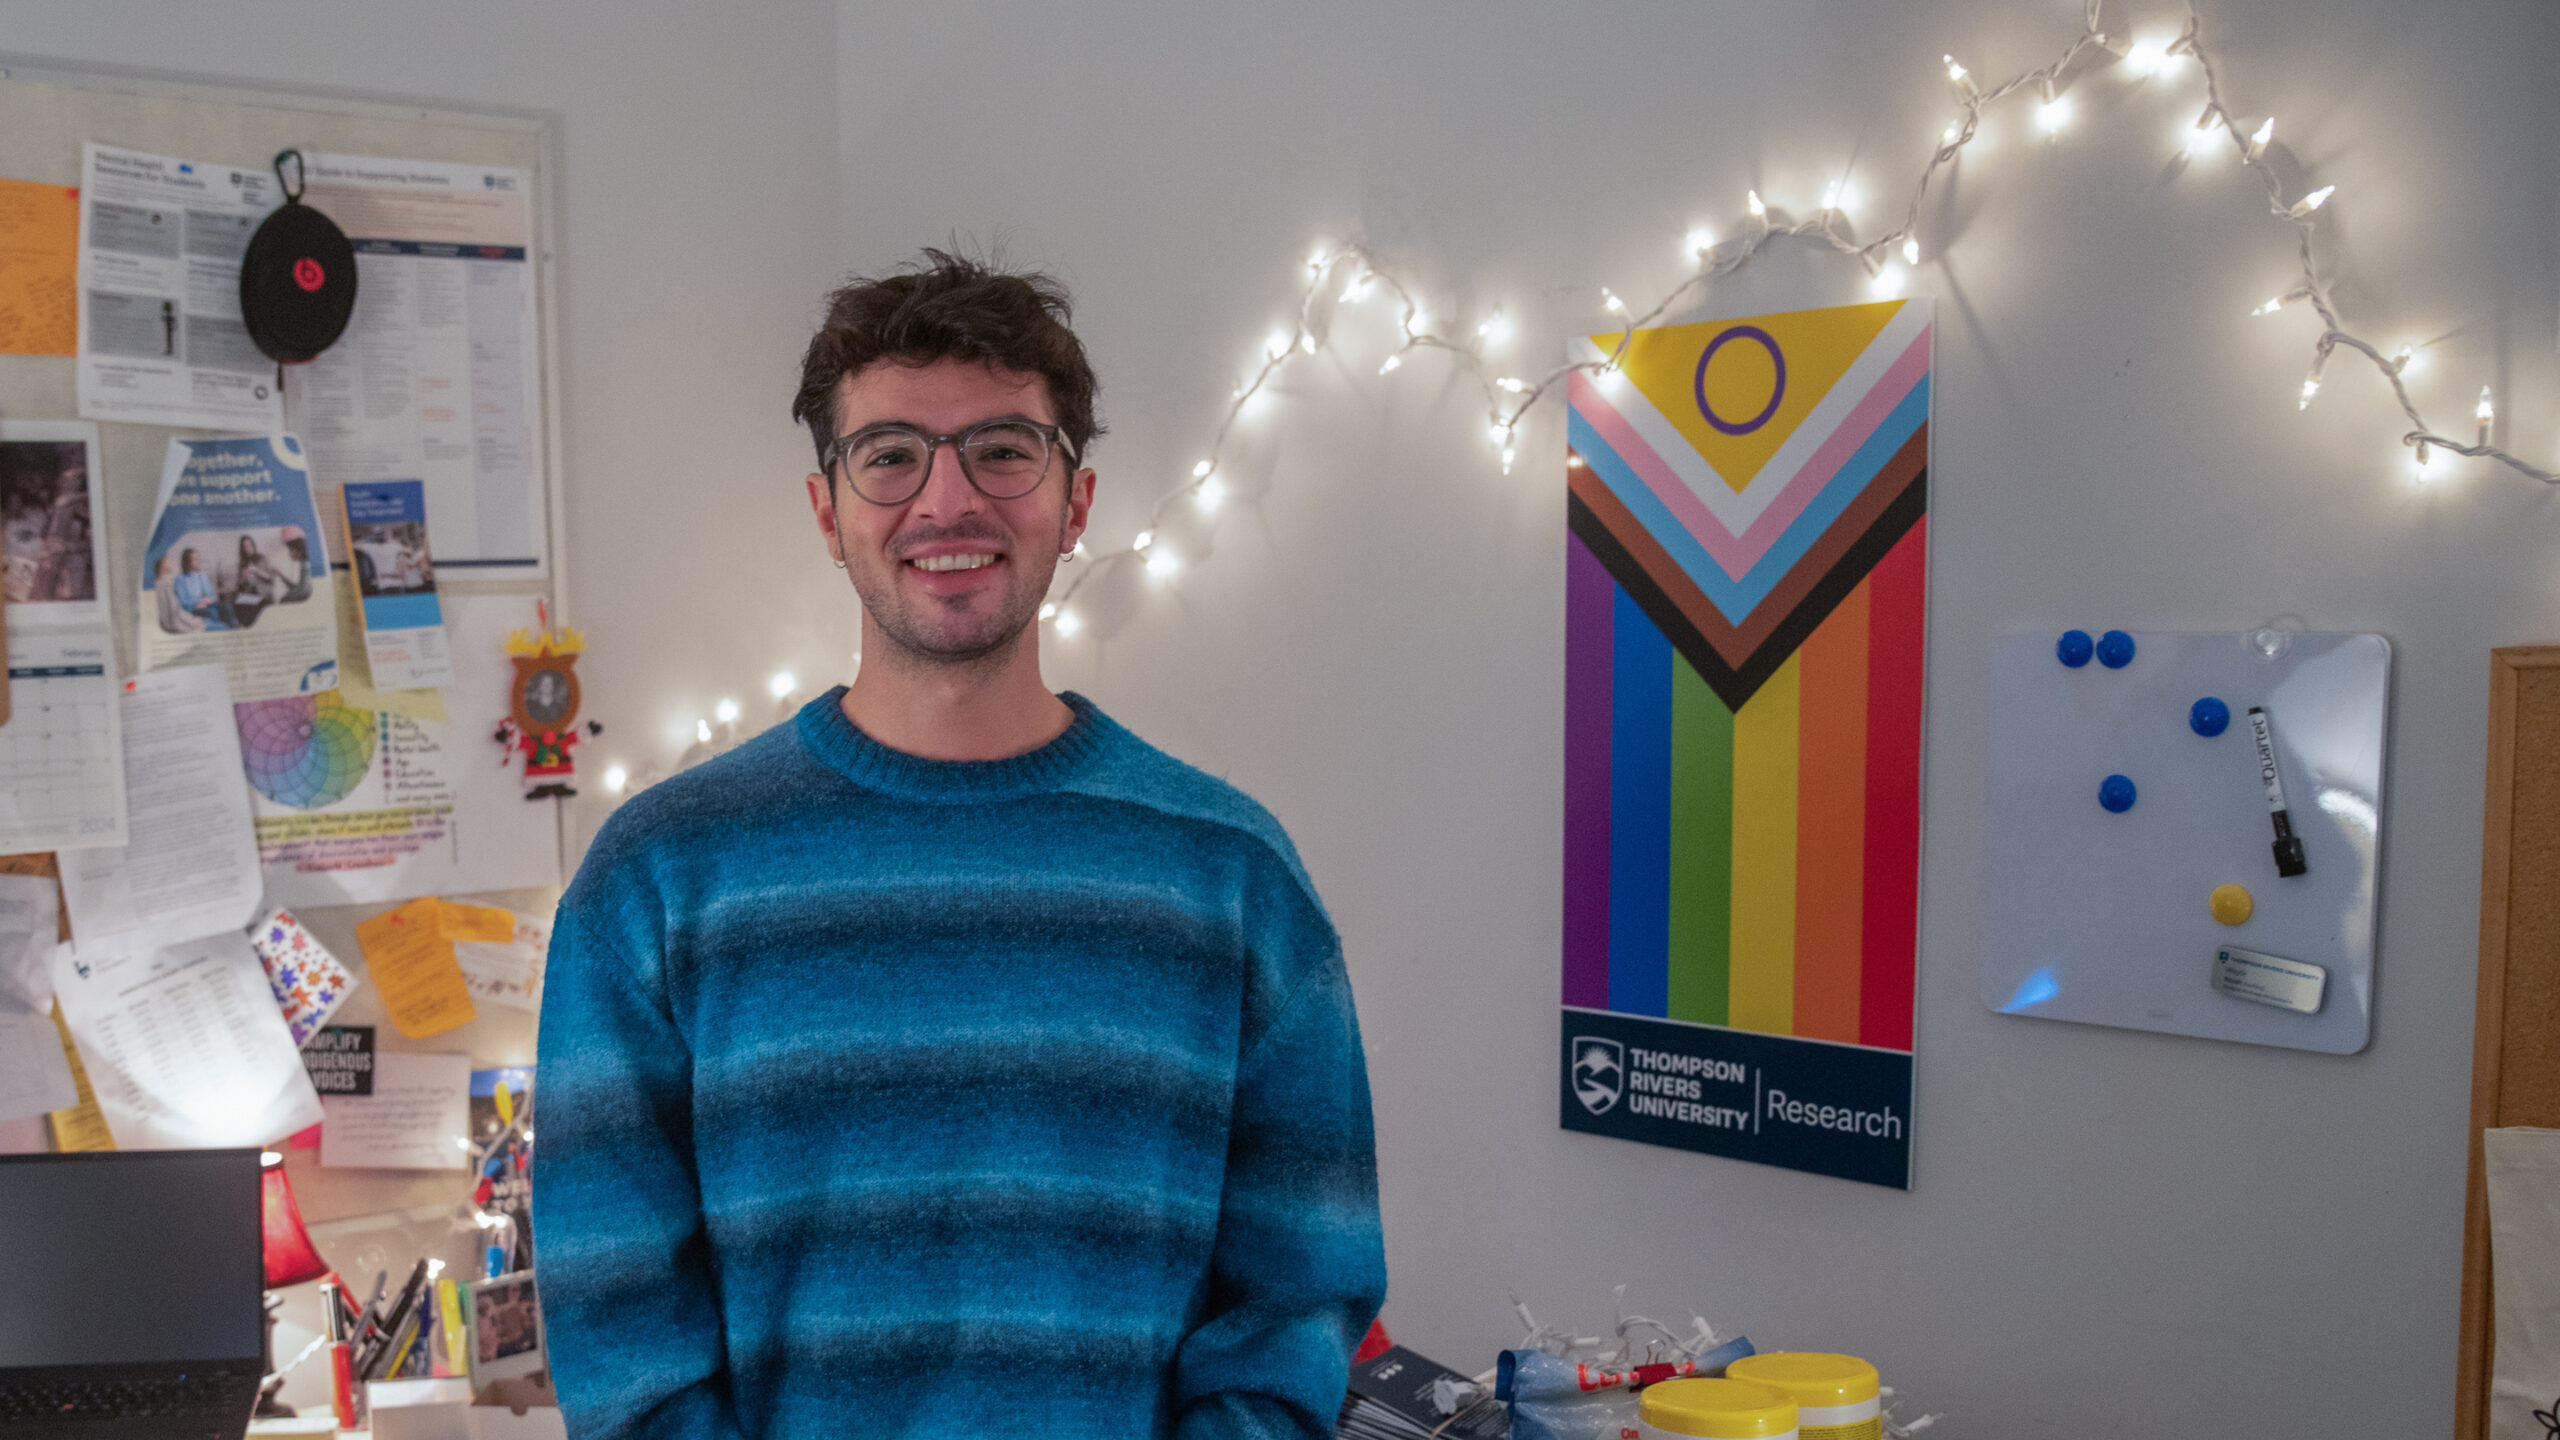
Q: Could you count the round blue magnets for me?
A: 4